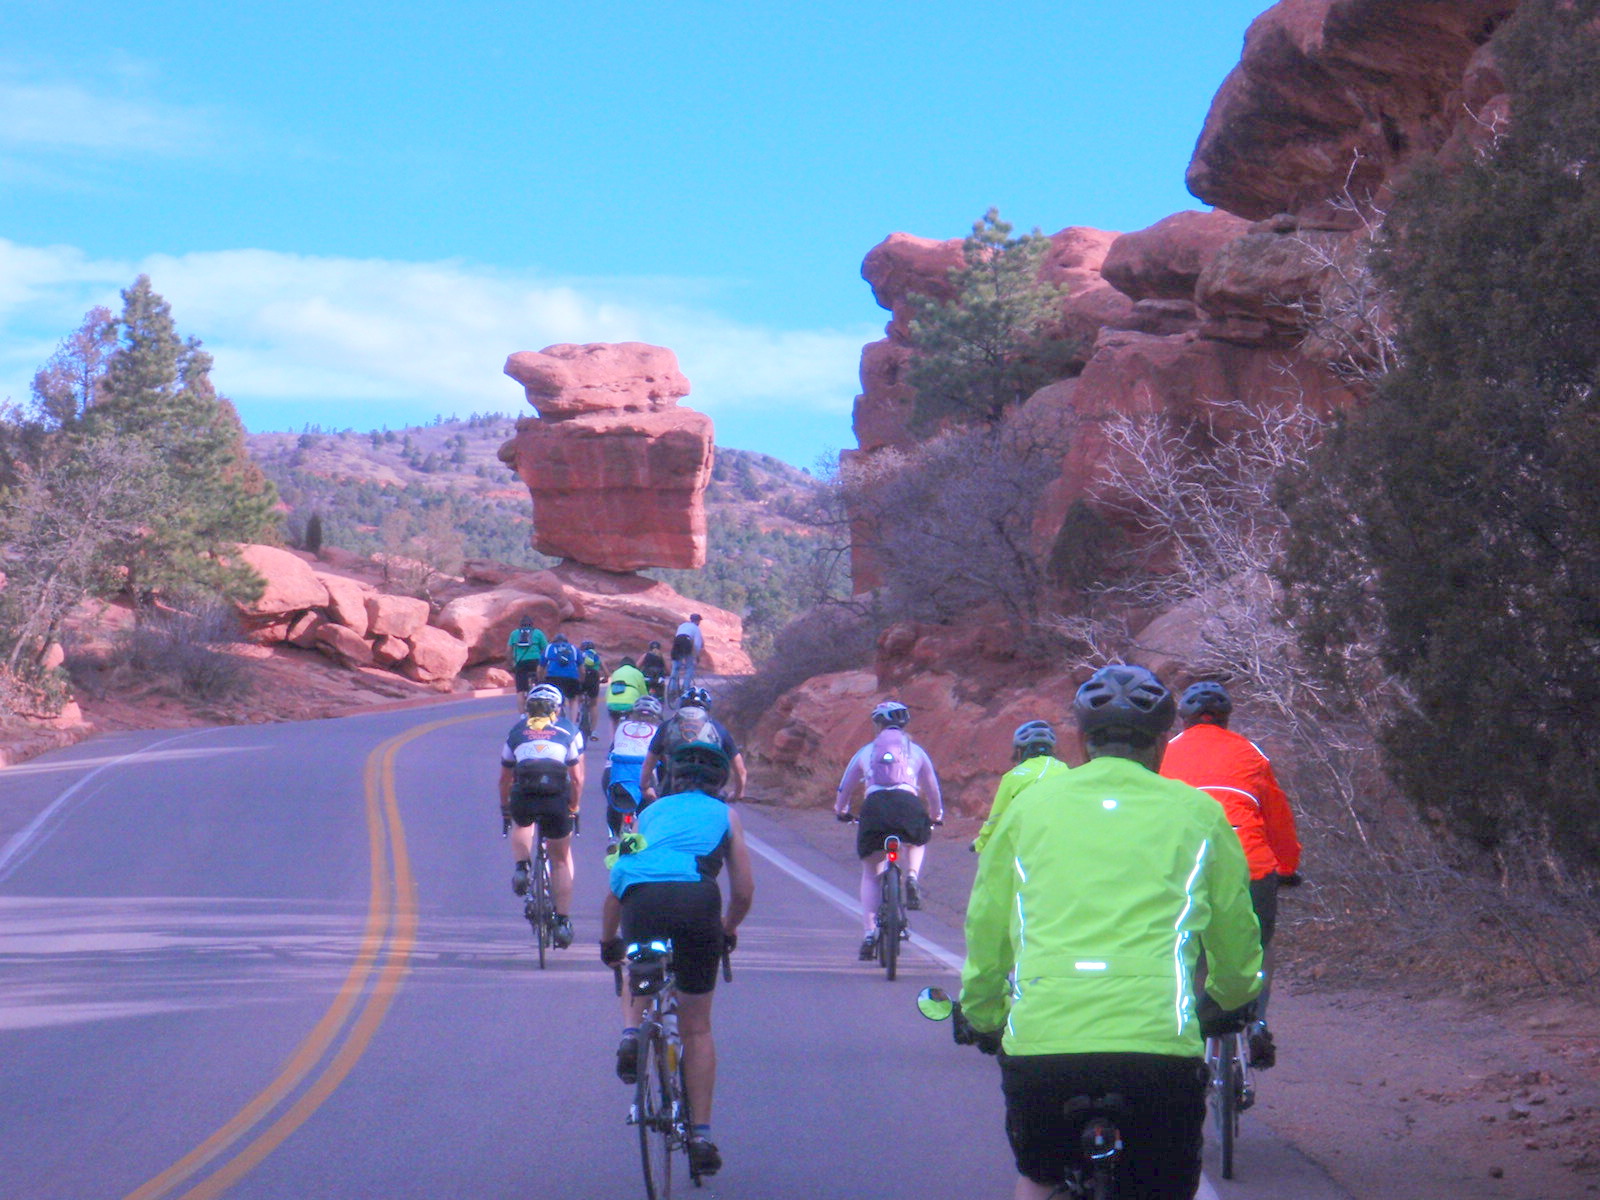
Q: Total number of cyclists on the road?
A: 14